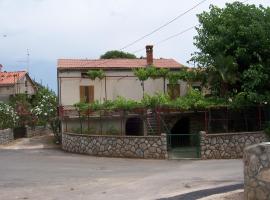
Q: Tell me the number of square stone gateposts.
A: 2